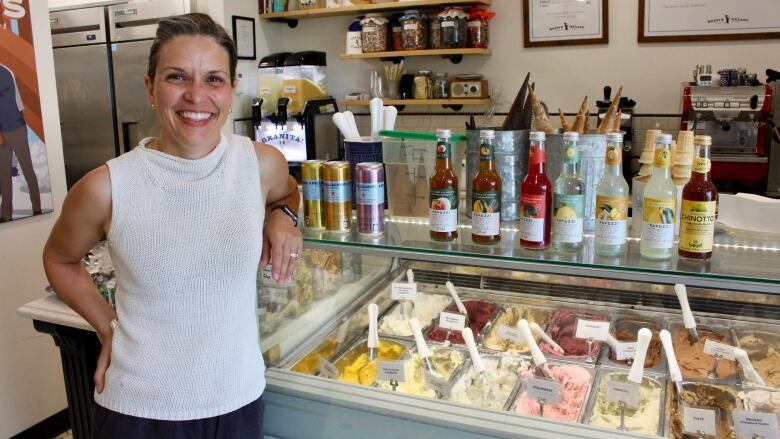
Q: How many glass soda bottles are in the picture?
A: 7